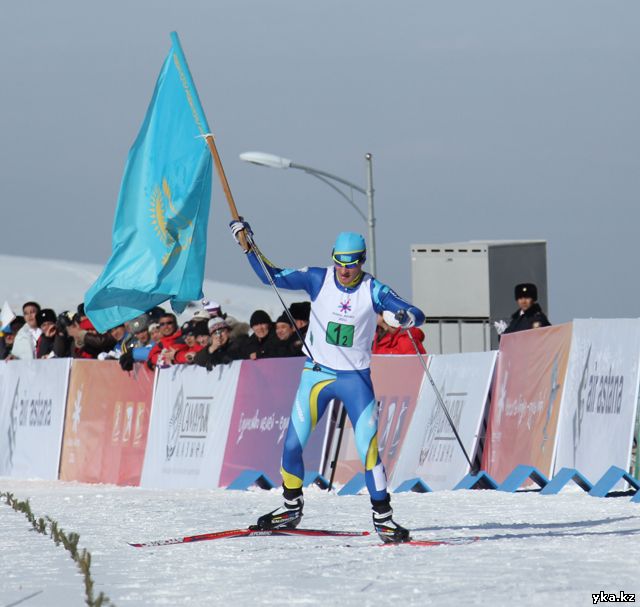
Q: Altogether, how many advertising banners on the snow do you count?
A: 8